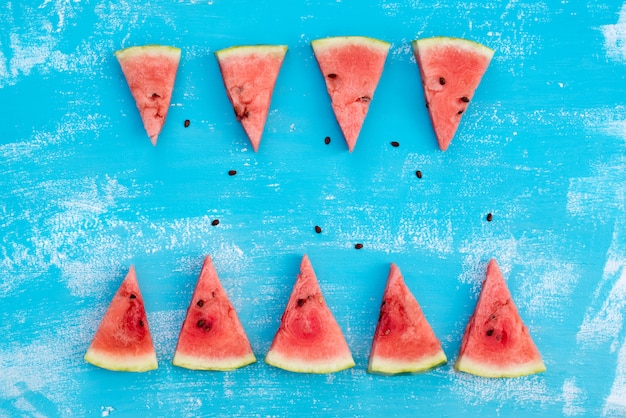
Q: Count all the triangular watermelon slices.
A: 9